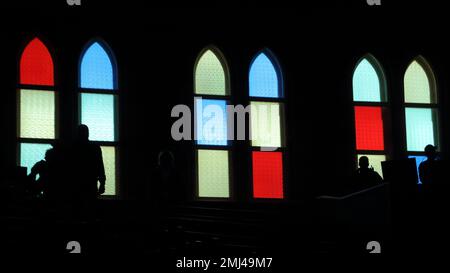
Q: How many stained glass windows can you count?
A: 6